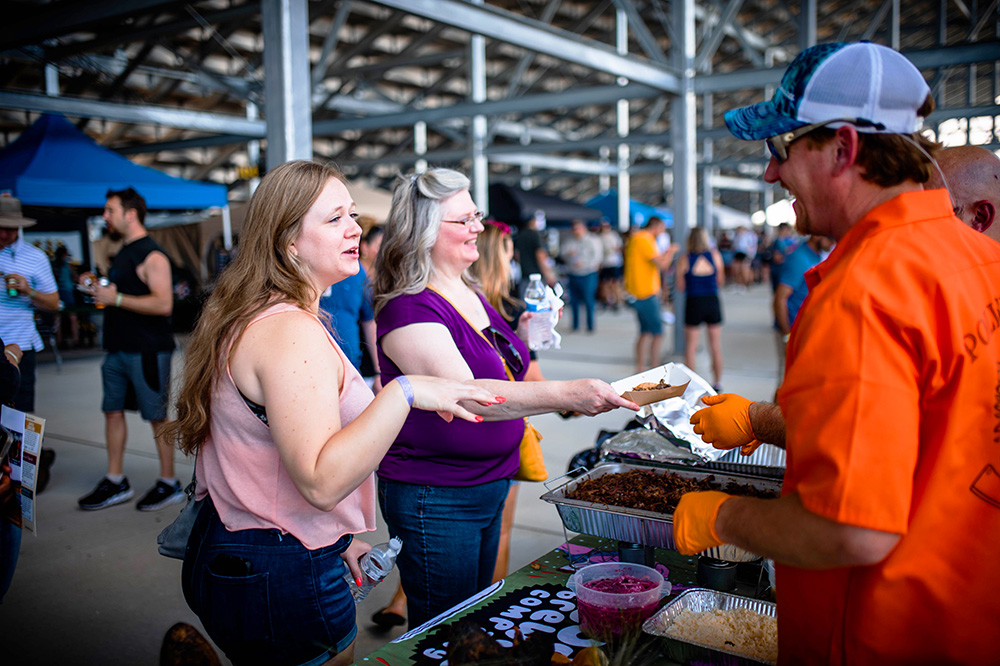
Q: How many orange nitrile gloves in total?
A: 2